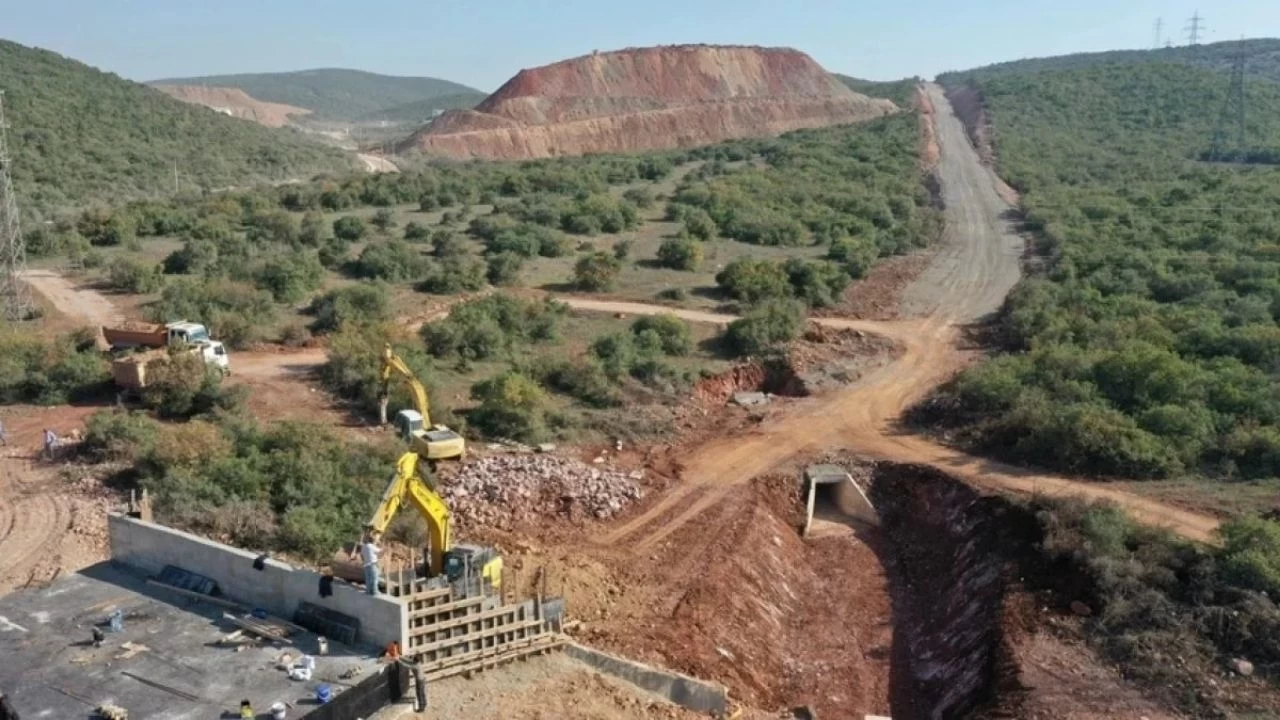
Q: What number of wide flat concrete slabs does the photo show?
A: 1